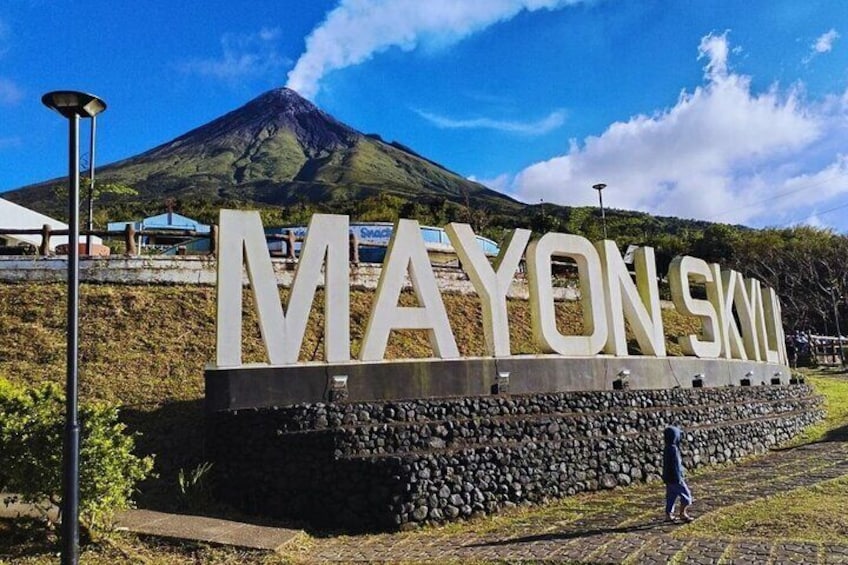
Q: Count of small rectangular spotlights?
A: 6